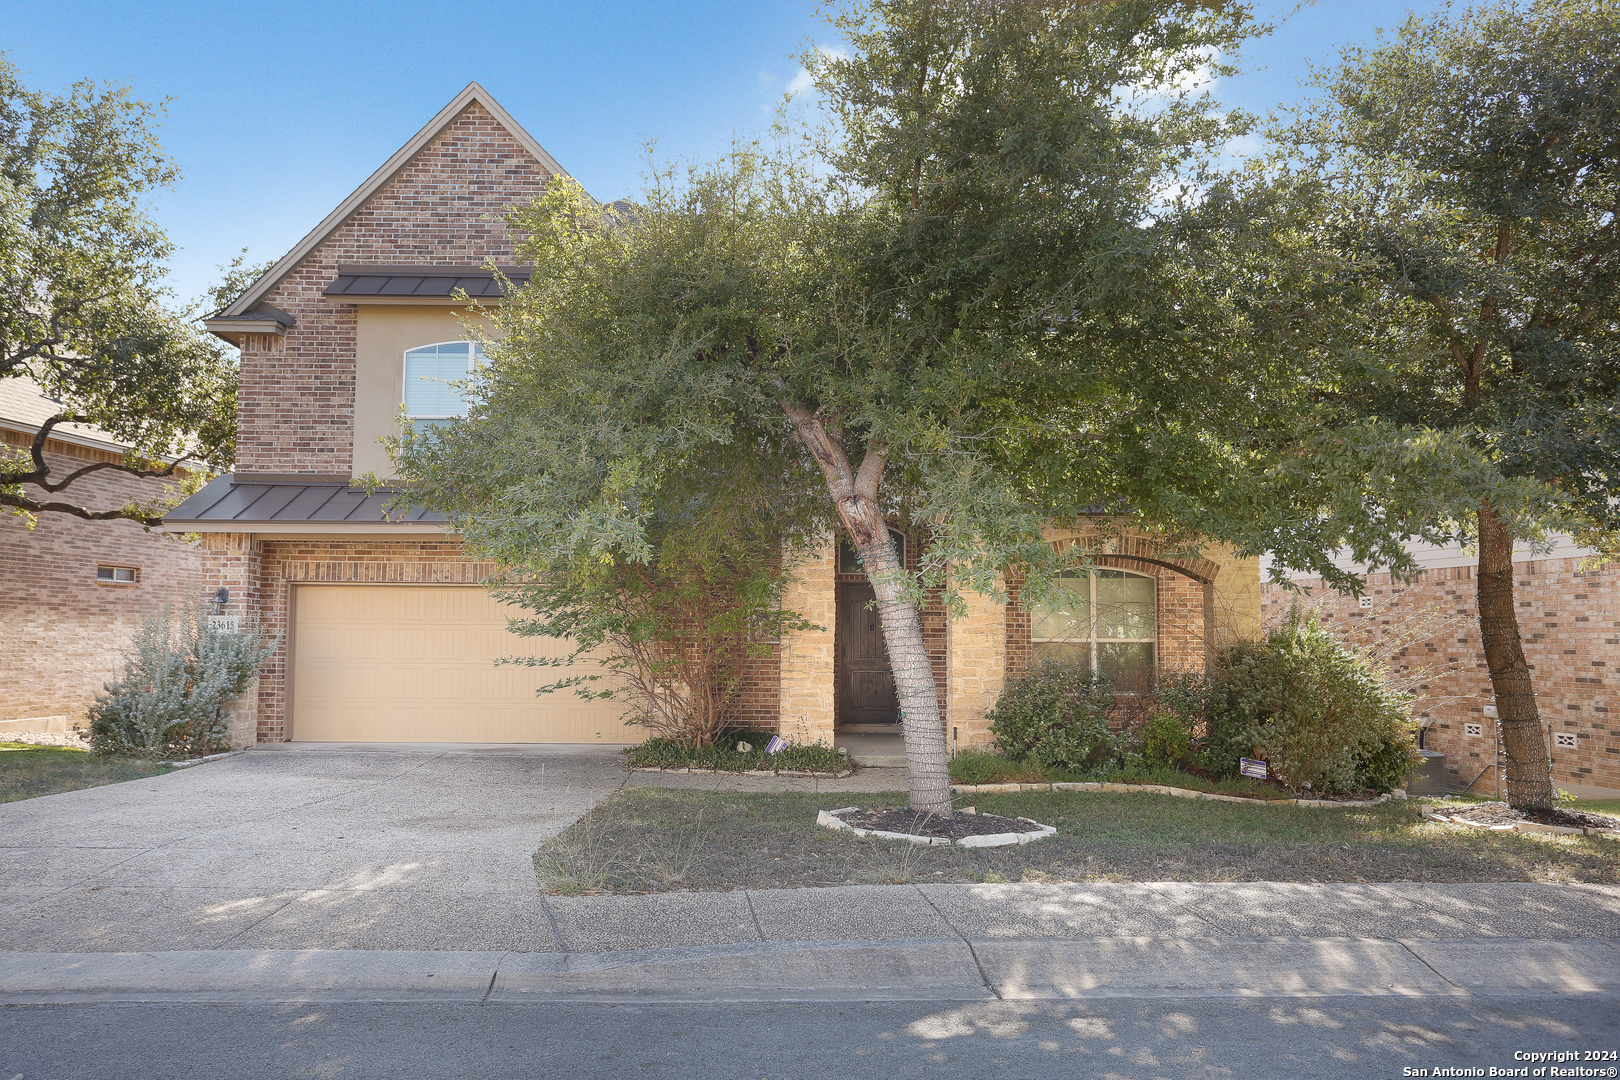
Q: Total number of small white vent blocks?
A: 3